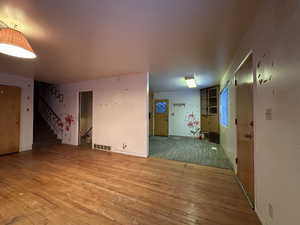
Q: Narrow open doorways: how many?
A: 1